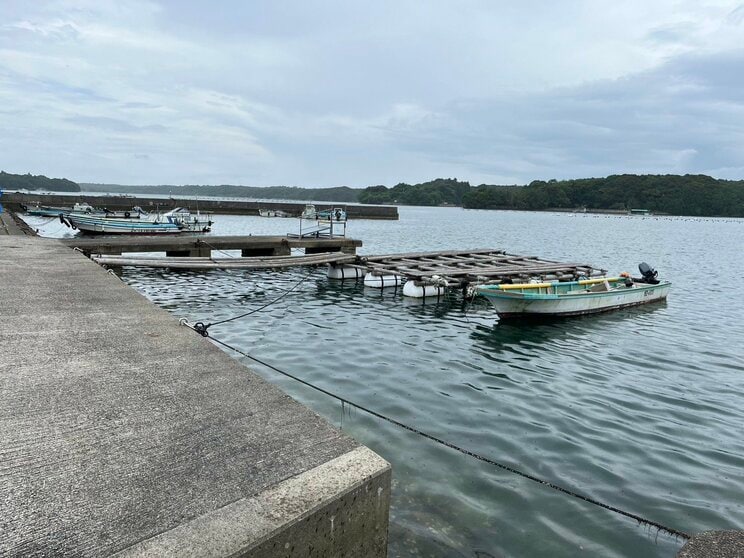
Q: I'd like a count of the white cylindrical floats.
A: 3